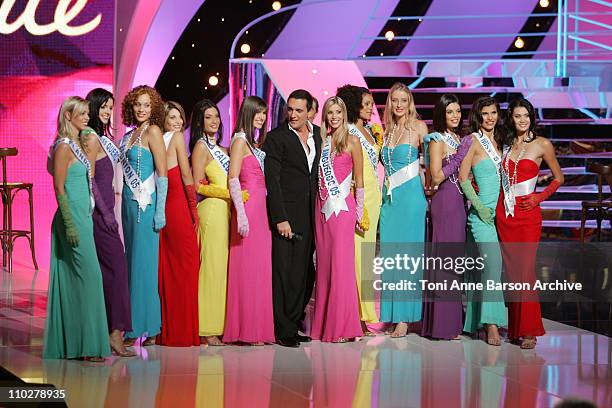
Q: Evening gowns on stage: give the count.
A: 12